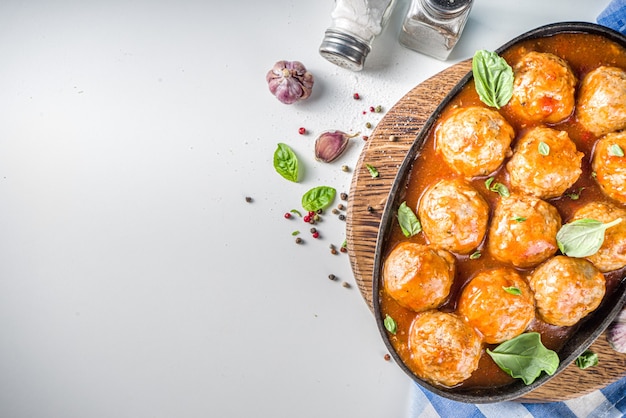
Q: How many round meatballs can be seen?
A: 12